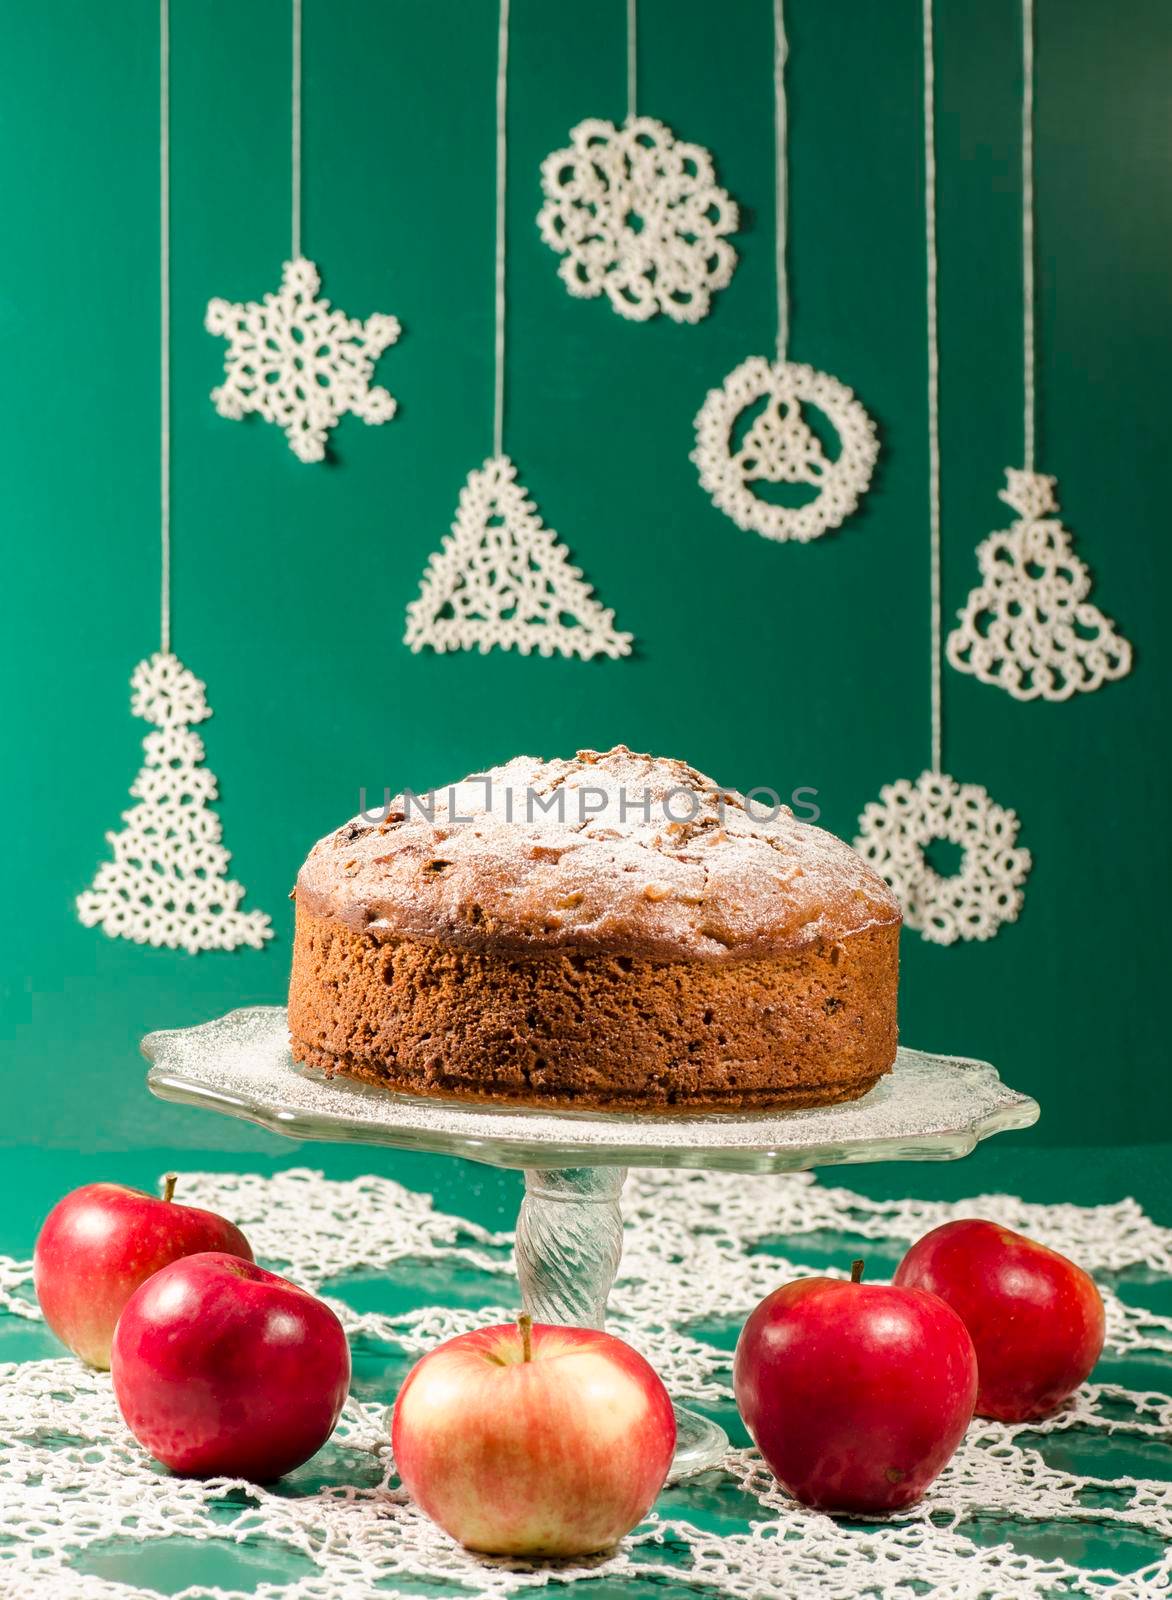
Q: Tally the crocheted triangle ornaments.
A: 1